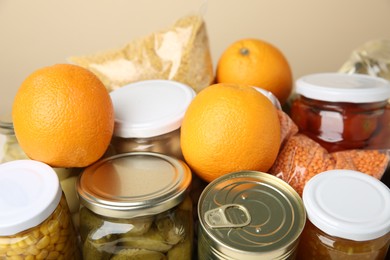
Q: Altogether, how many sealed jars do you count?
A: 5